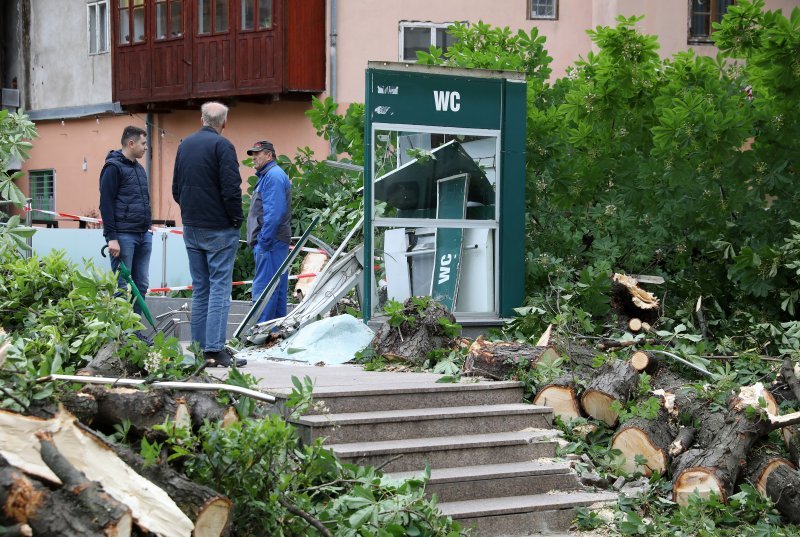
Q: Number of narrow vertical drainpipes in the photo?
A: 2